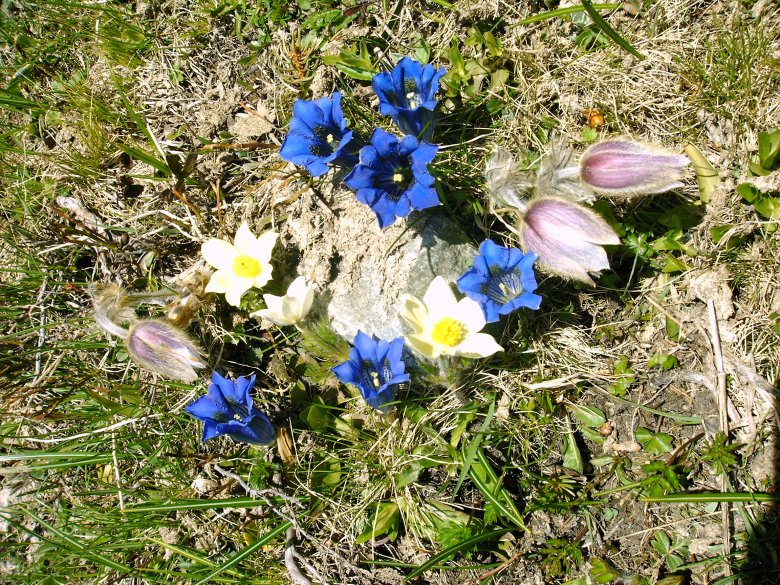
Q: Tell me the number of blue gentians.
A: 6